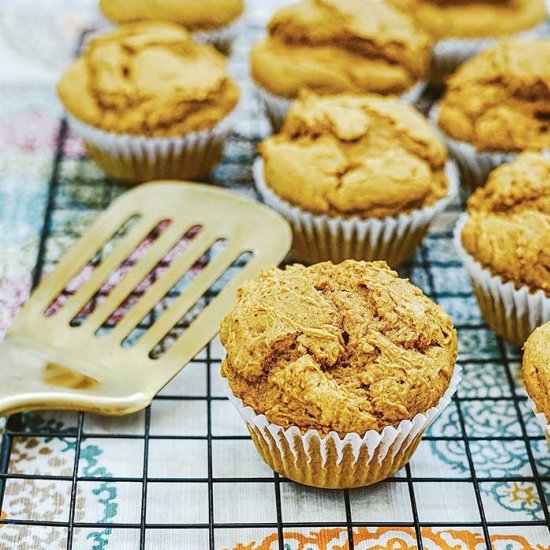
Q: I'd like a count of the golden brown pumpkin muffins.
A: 9